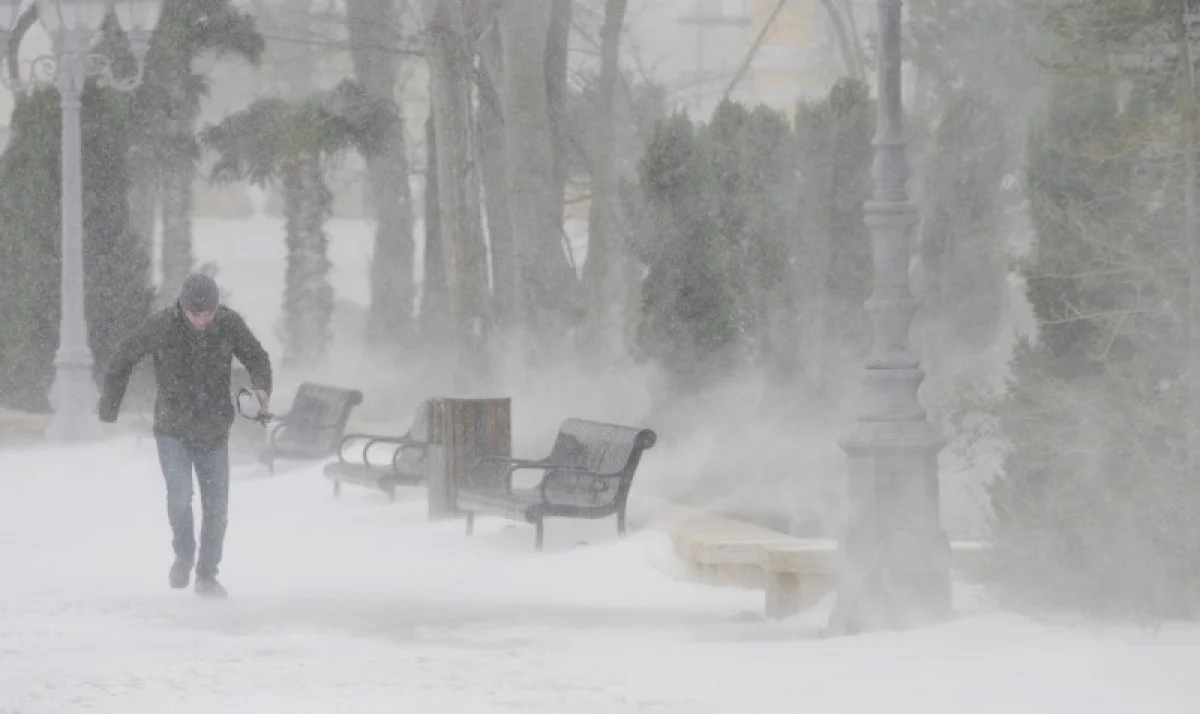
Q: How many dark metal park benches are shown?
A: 3